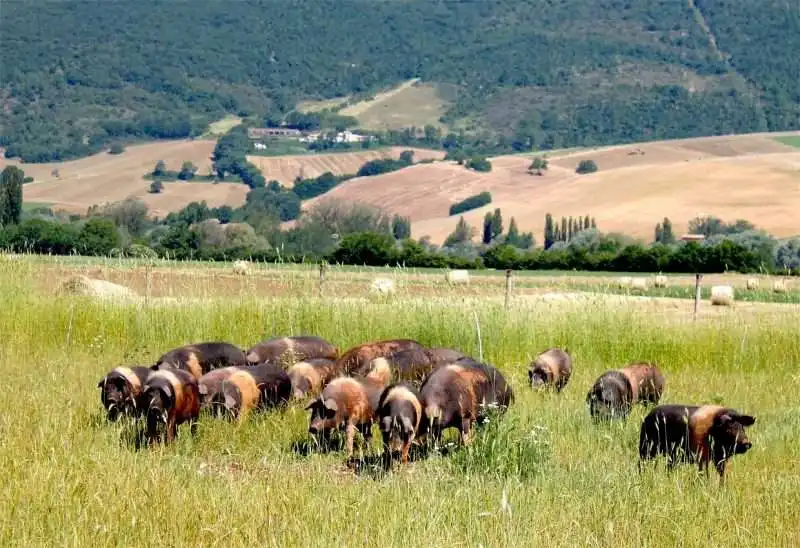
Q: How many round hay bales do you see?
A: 9